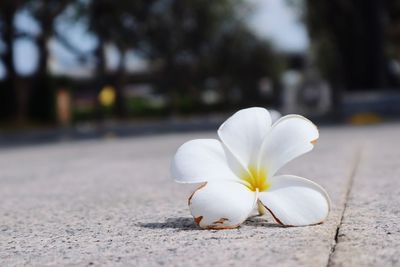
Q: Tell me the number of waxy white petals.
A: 5